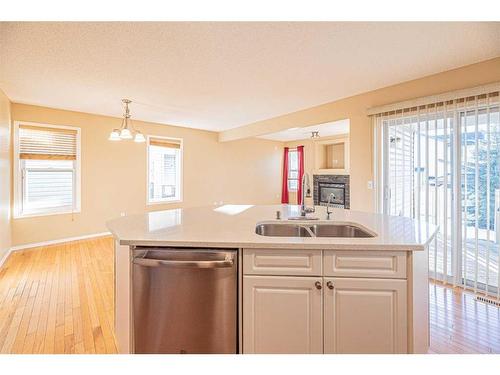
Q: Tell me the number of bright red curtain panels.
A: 2